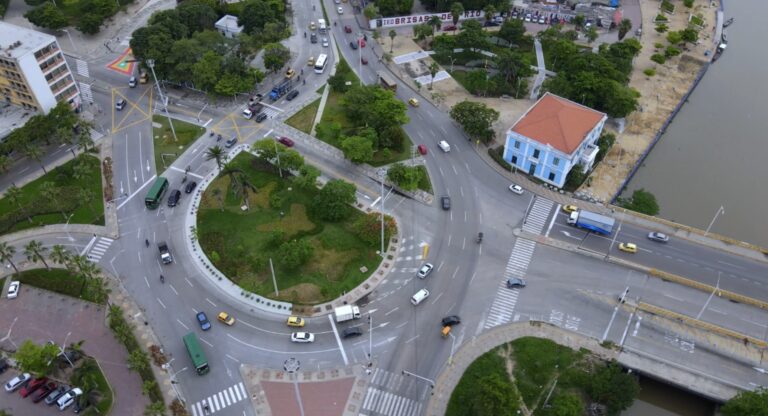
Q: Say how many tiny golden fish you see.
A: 0